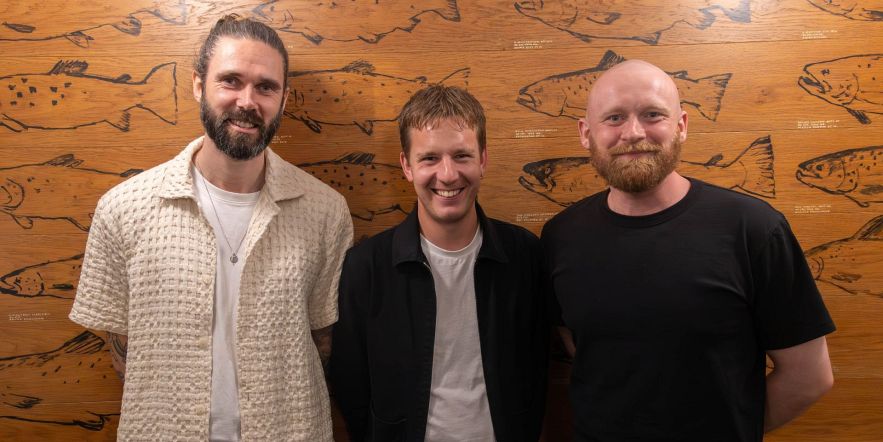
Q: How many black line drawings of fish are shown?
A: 15